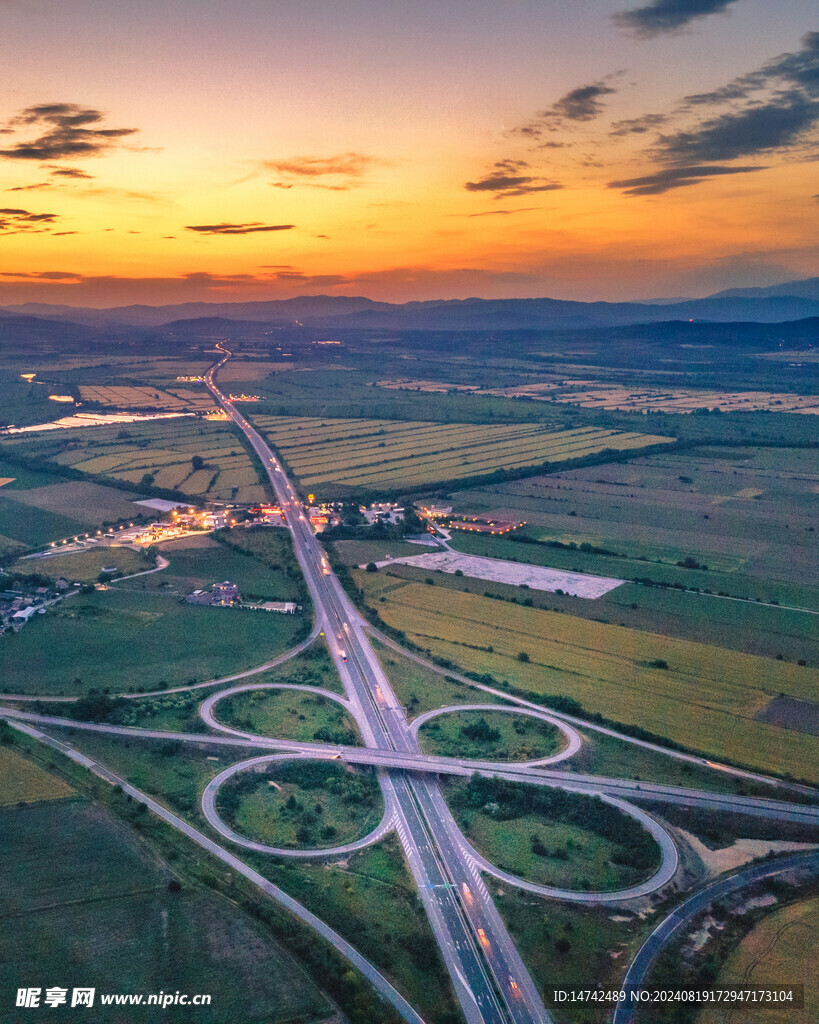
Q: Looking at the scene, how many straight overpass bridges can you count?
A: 1